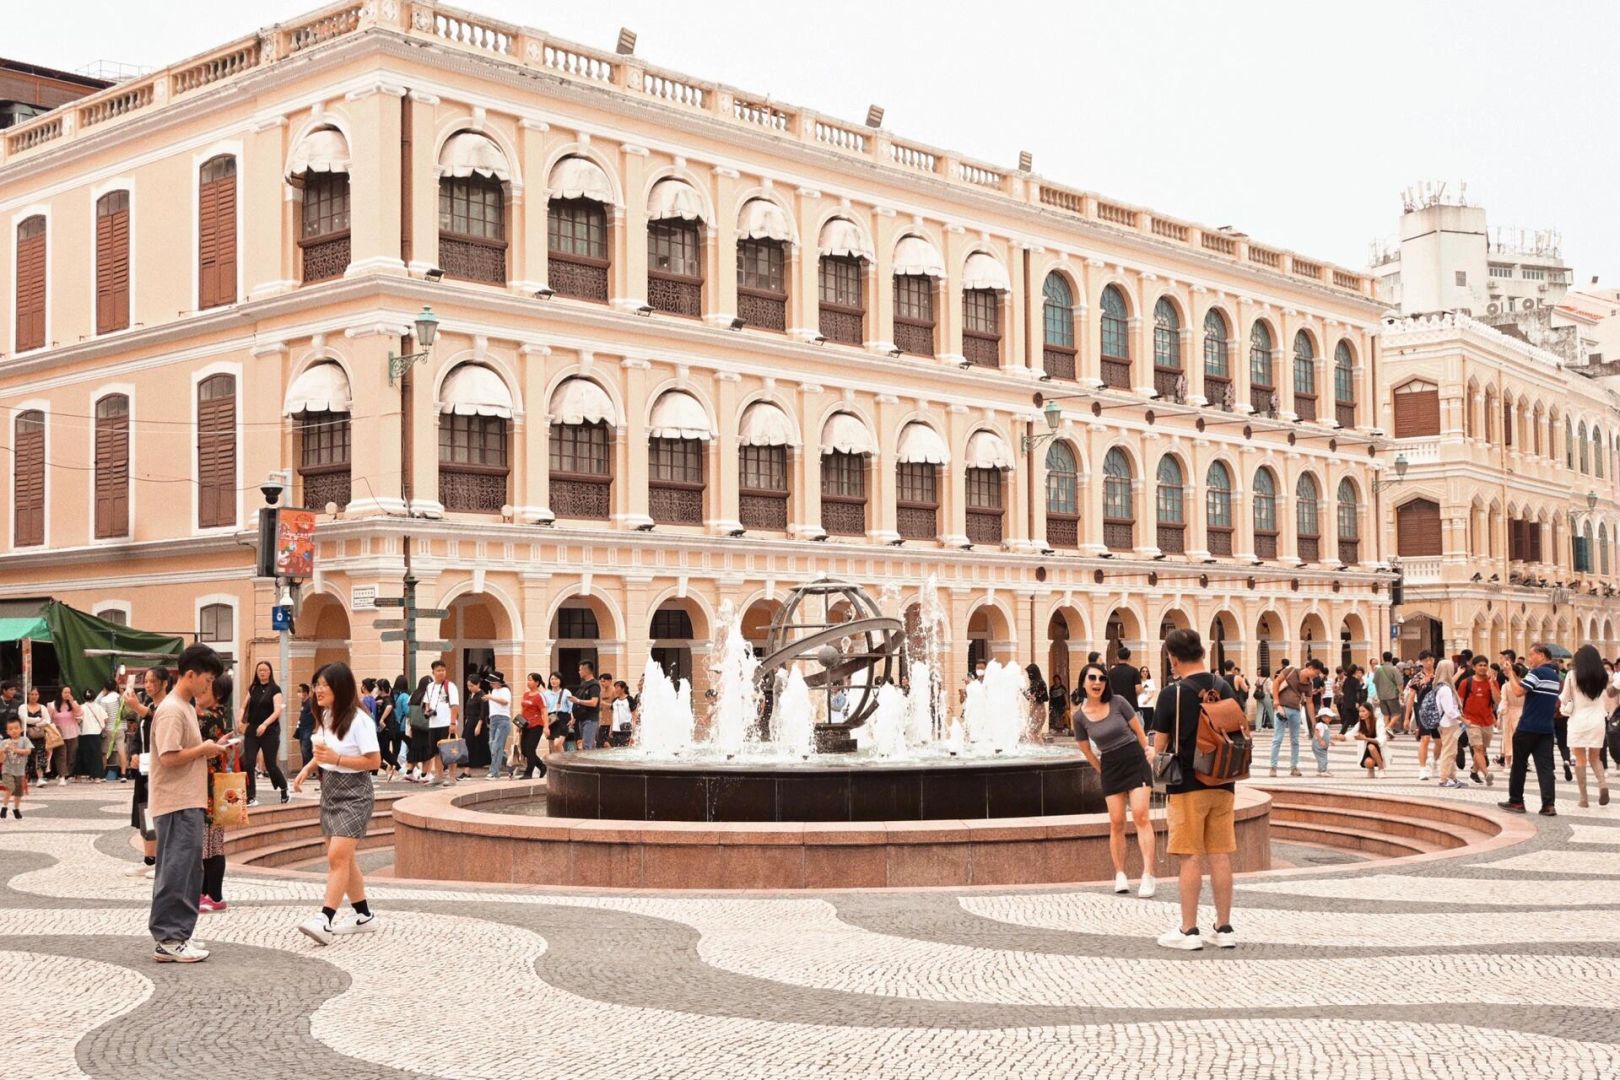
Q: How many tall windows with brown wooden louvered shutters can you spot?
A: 6